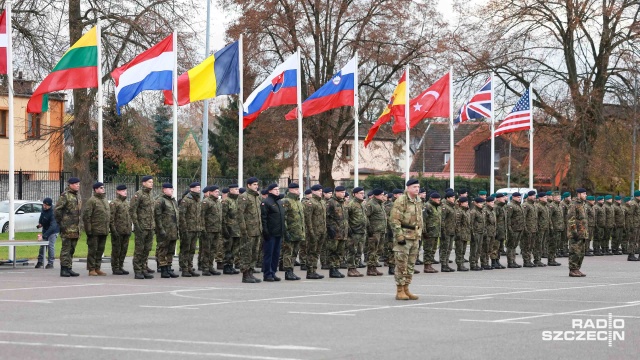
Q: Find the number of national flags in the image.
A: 10